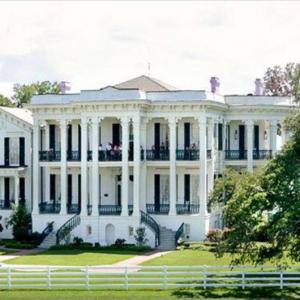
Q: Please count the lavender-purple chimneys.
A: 3